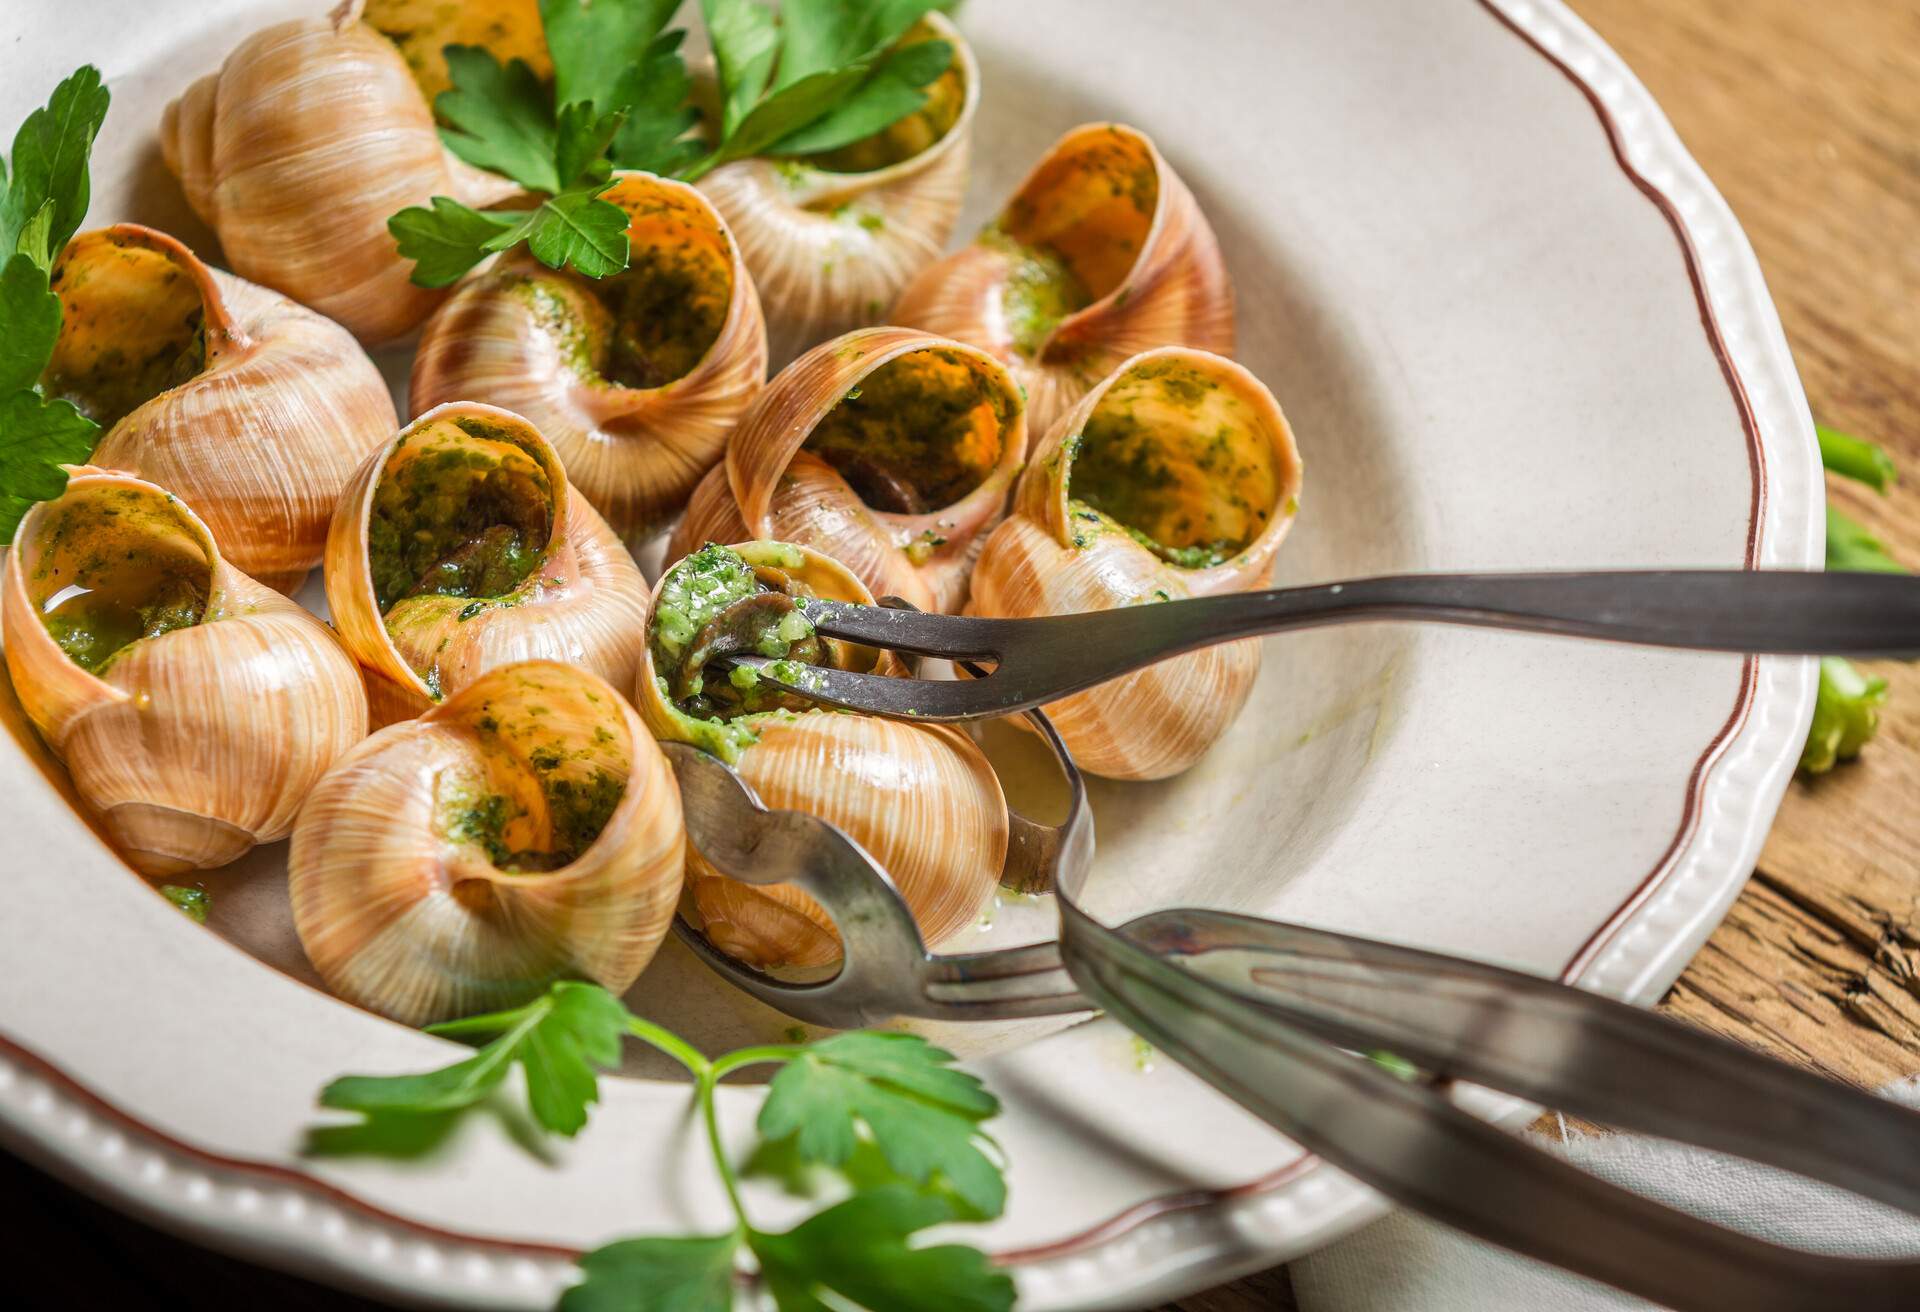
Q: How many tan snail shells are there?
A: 11